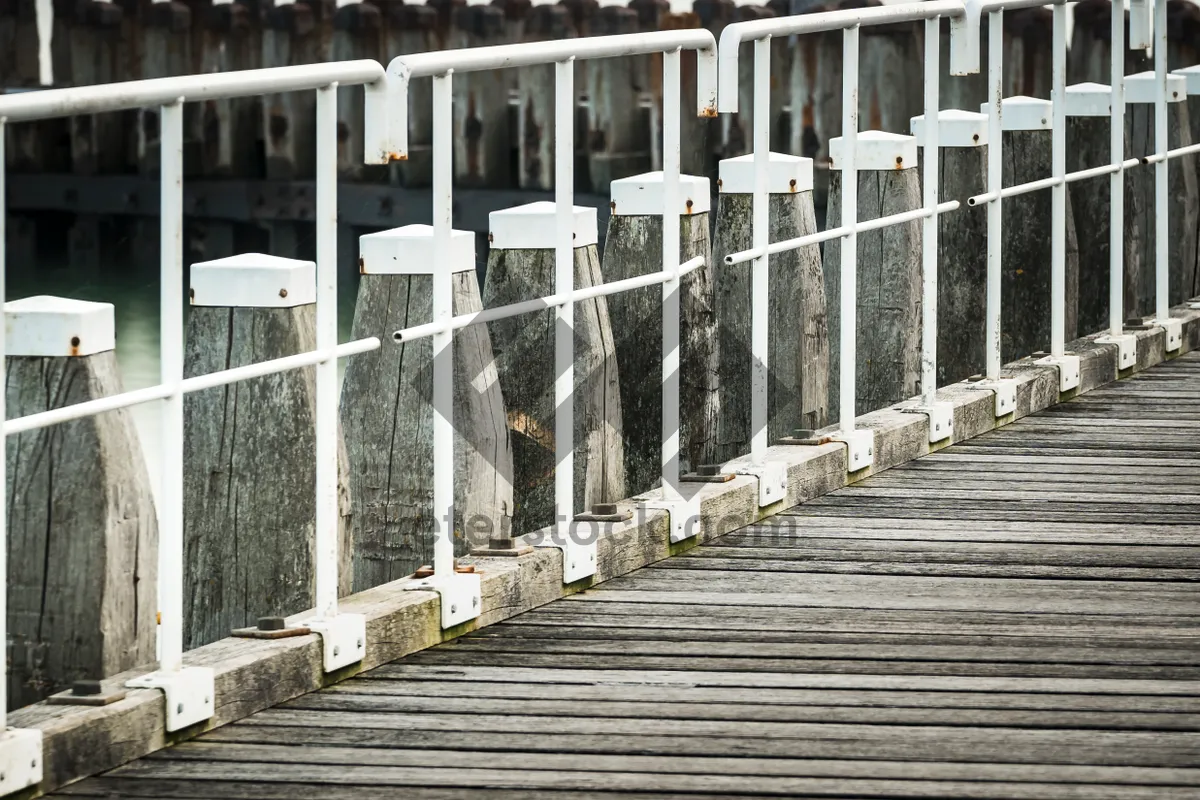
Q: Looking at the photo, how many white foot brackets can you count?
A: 13